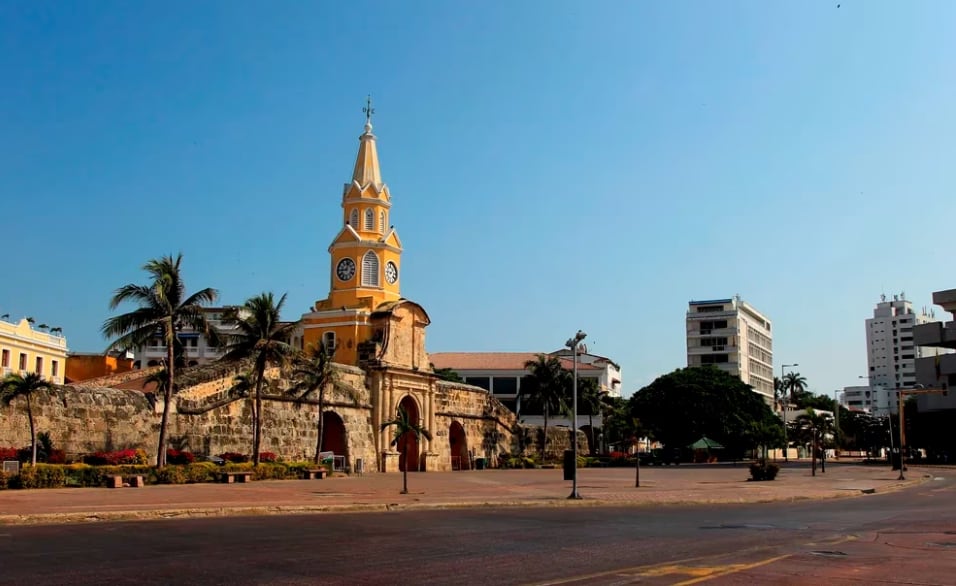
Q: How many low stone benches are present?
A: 3